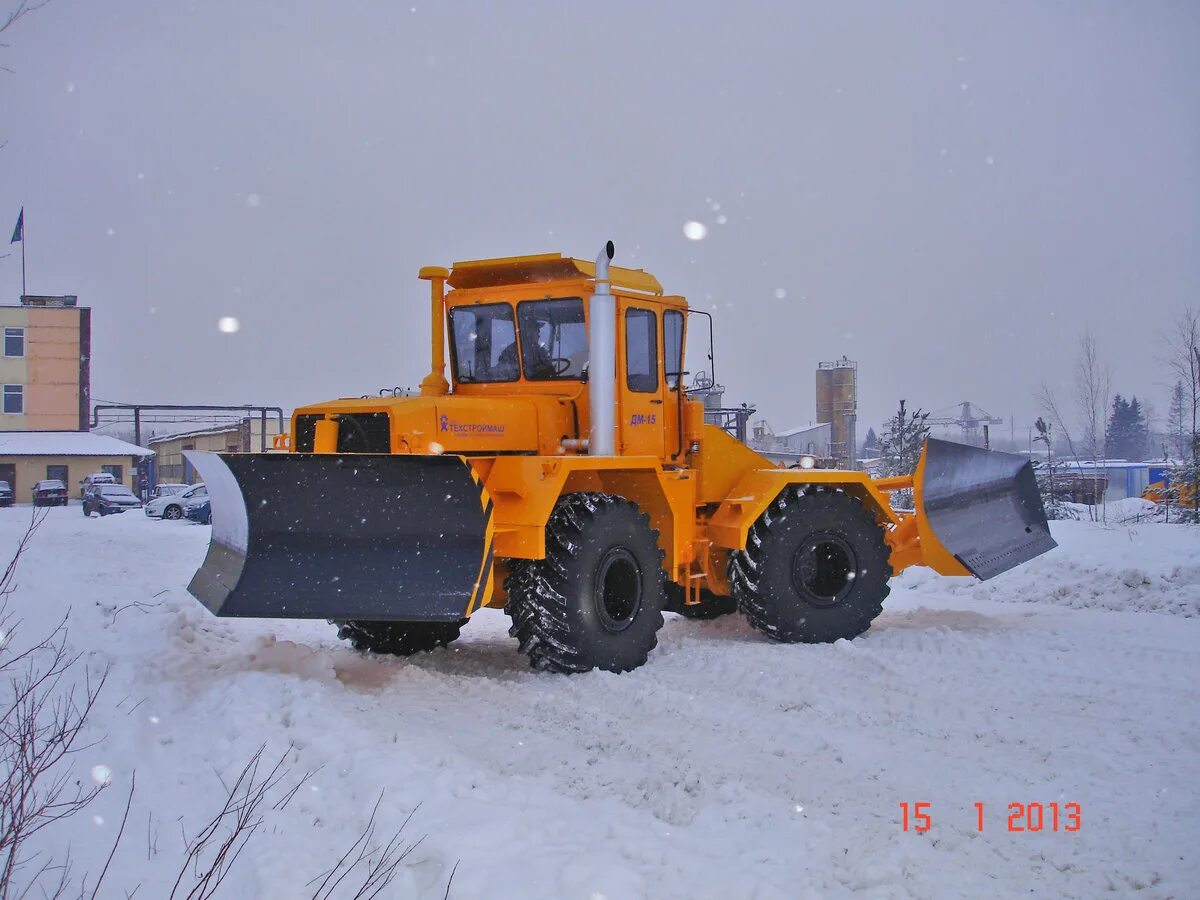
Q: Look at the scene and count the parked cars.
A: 7